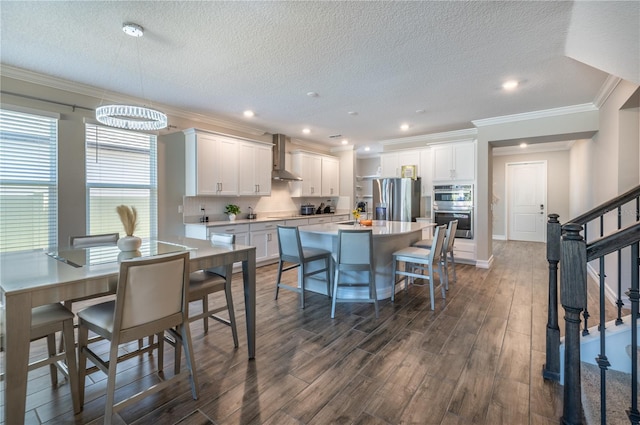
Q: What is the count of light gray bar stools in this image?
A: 4